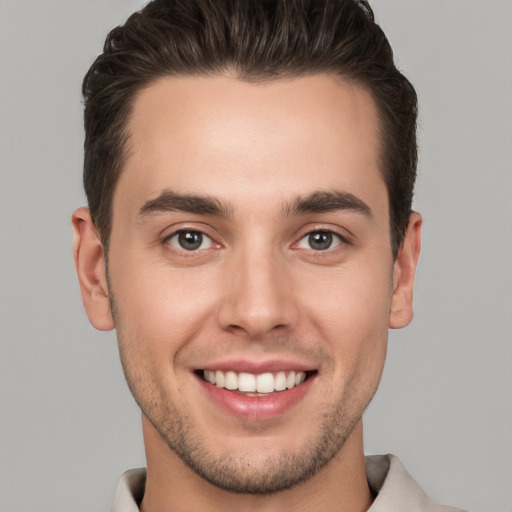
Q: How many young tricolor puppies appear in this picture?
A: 0